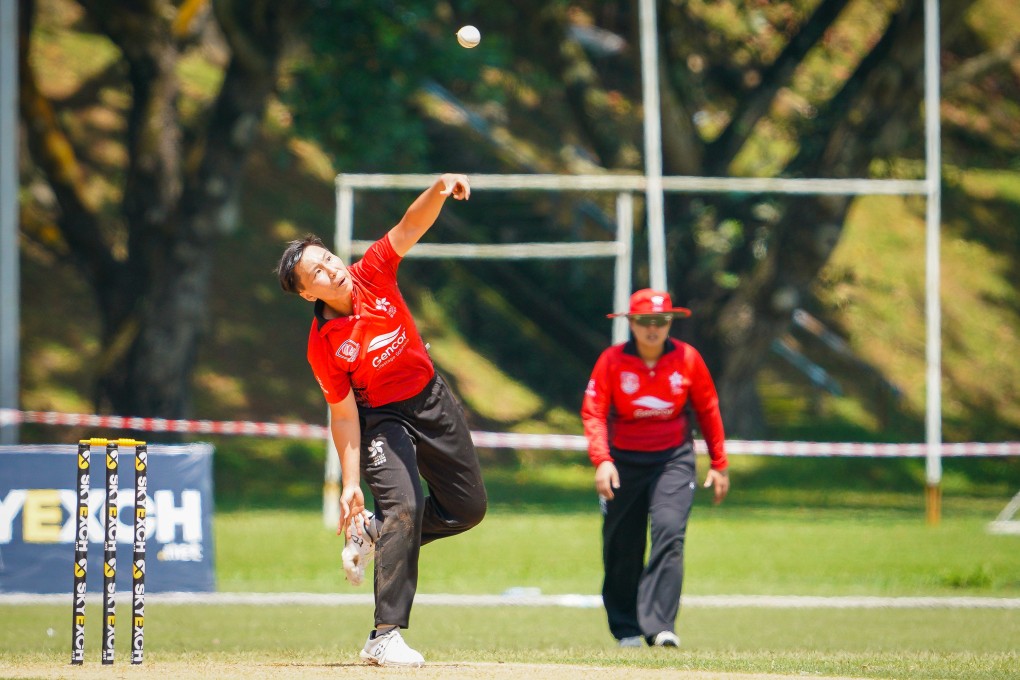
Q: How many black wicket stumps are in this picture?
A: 3